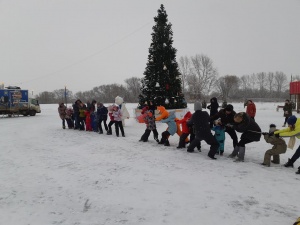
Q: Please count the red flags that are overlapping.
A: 0